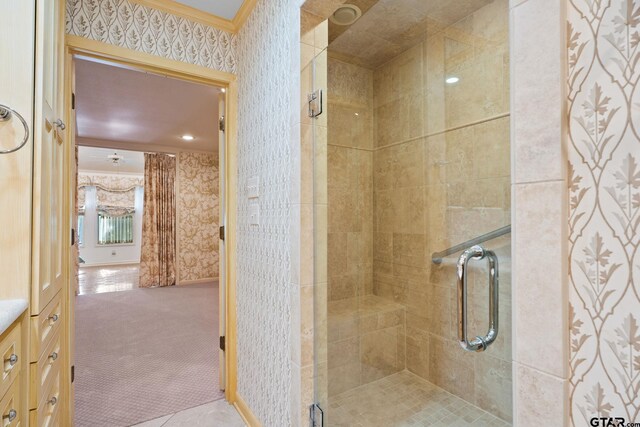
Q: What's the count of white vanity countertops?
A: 1